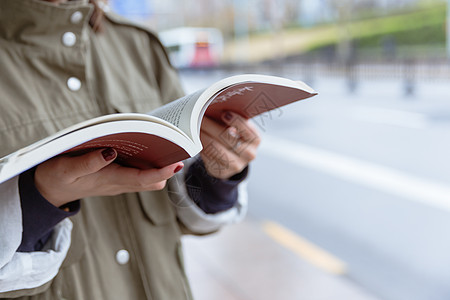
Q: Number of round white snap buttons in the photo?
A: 4